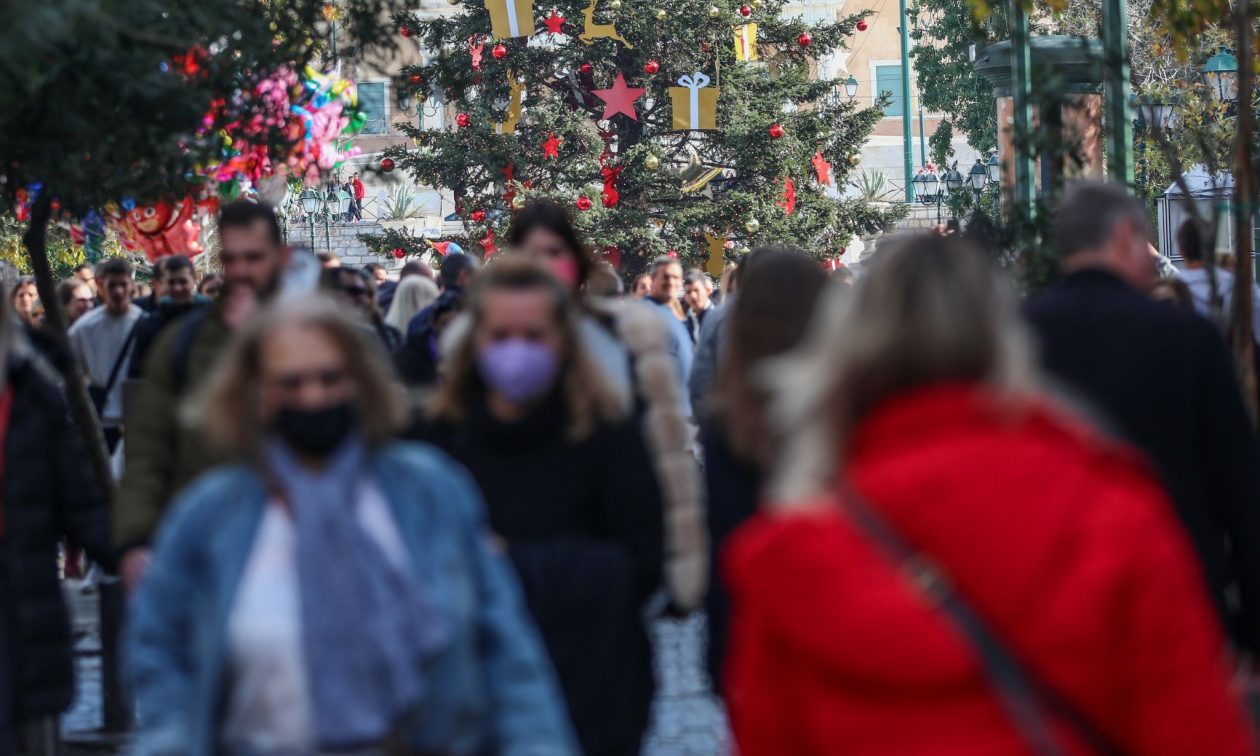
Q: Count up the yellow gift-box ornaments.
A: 3